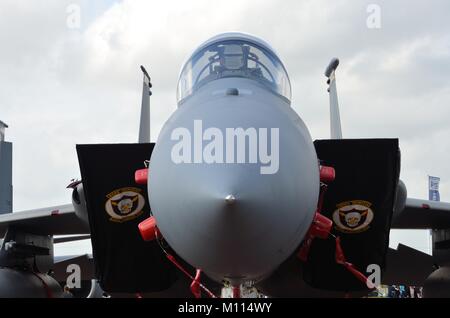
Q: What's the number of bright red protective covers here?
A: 4